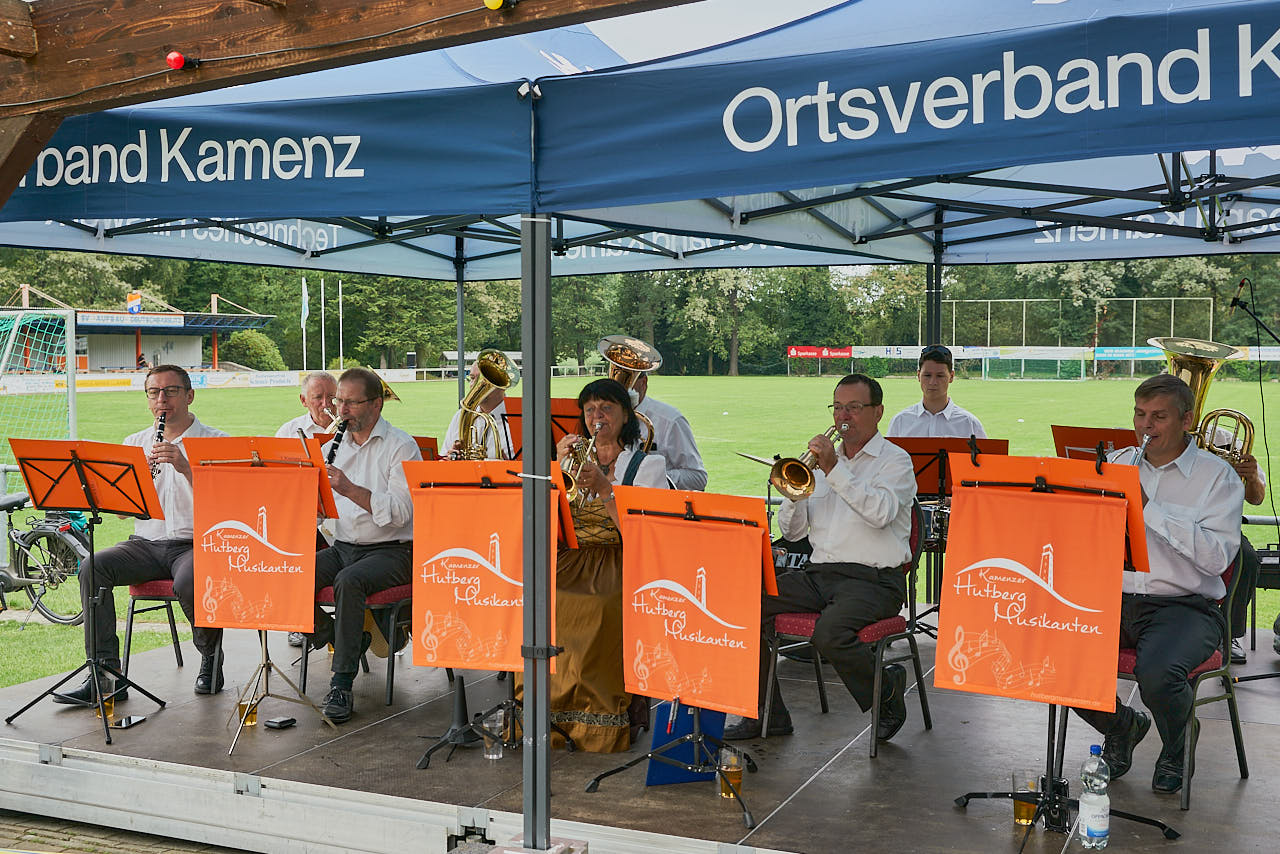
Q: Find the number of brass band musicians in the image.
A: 10